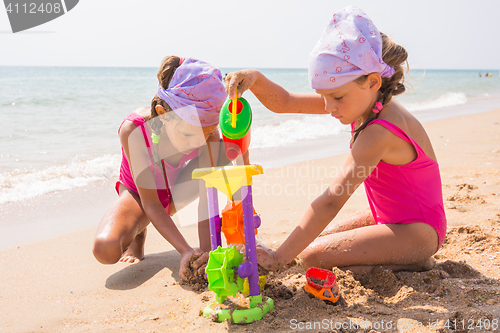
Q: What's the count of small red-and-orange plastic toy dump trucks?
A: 1